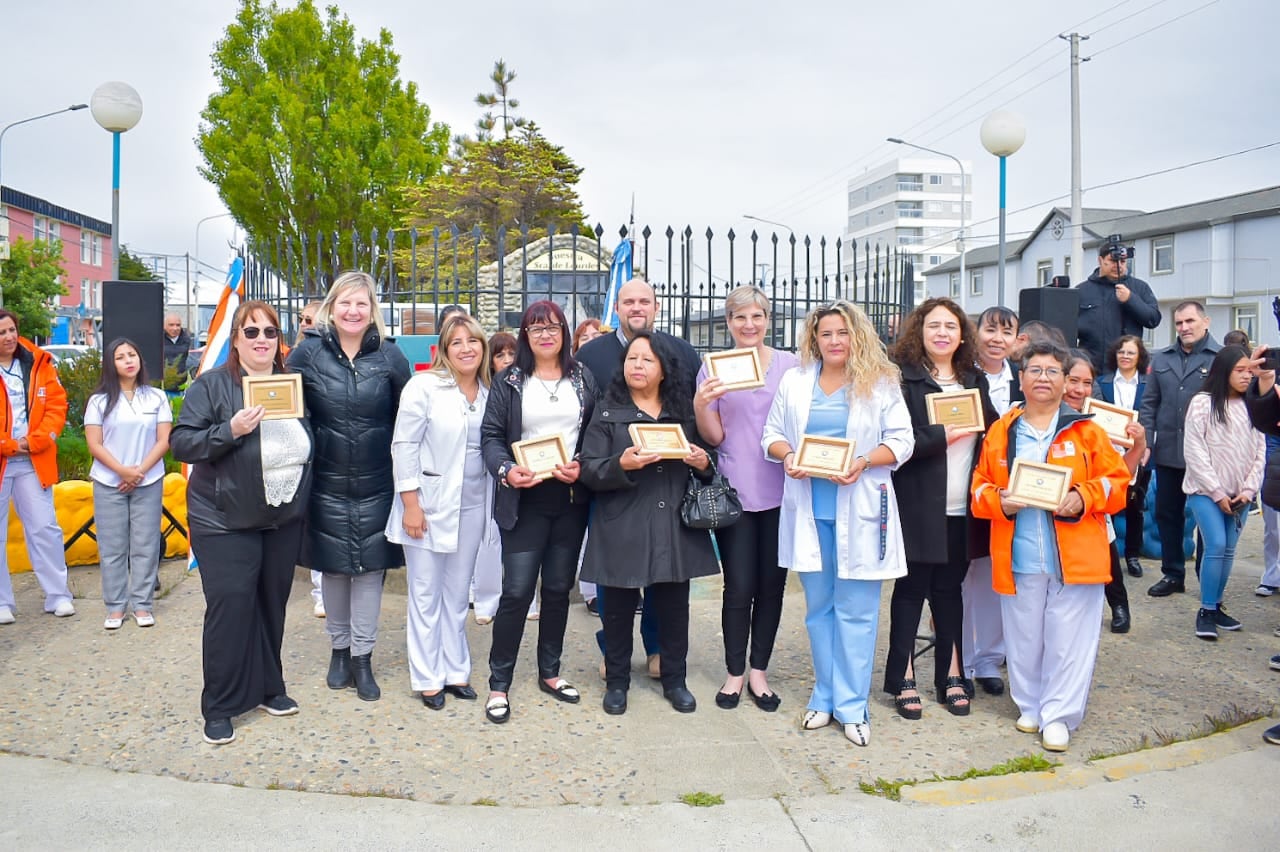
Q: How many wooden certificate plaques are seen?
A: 8